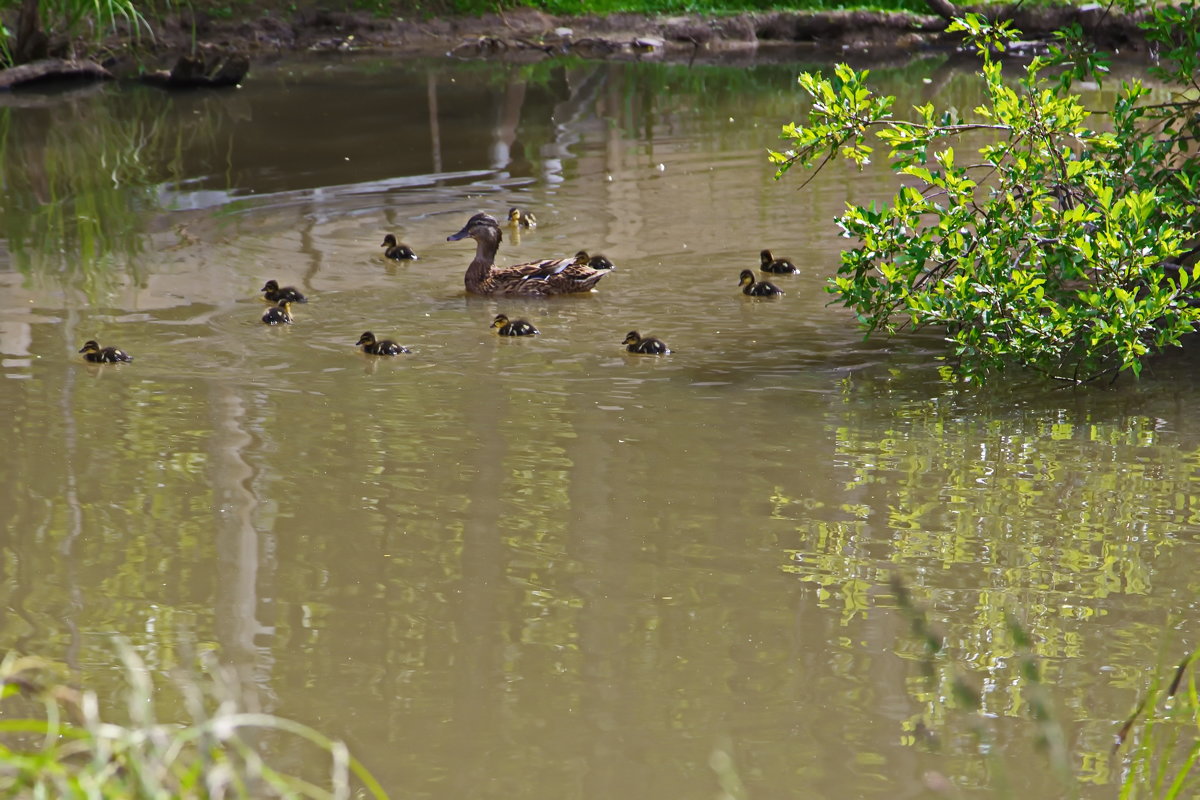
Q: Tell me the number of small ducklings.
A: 11